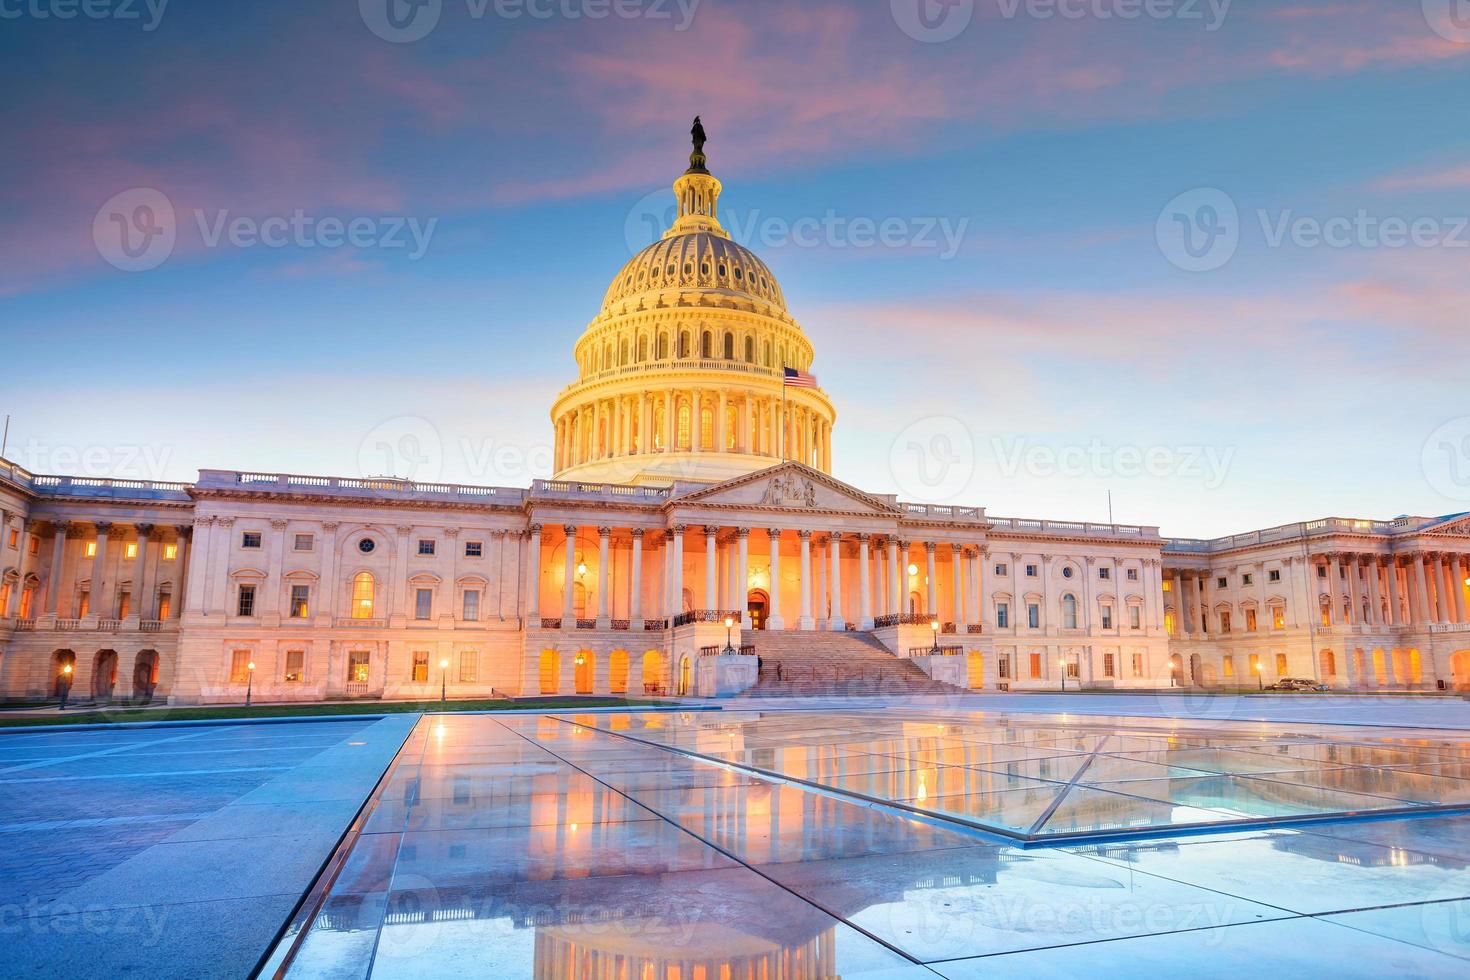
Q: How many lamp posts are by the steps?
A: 2